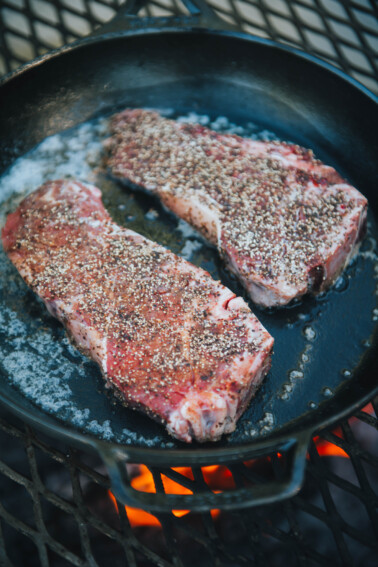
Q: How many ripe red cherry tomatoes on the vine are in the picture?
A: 0